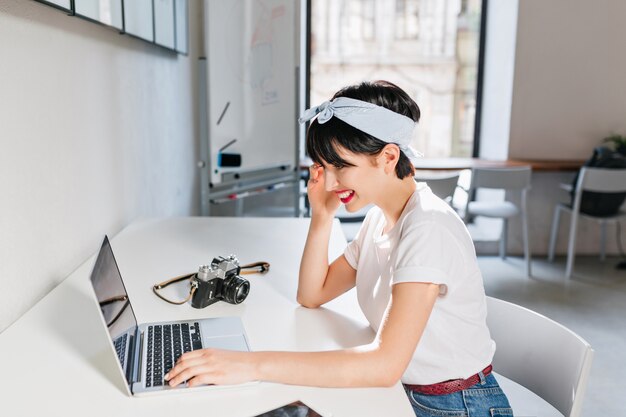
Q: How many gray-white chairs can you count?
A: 4